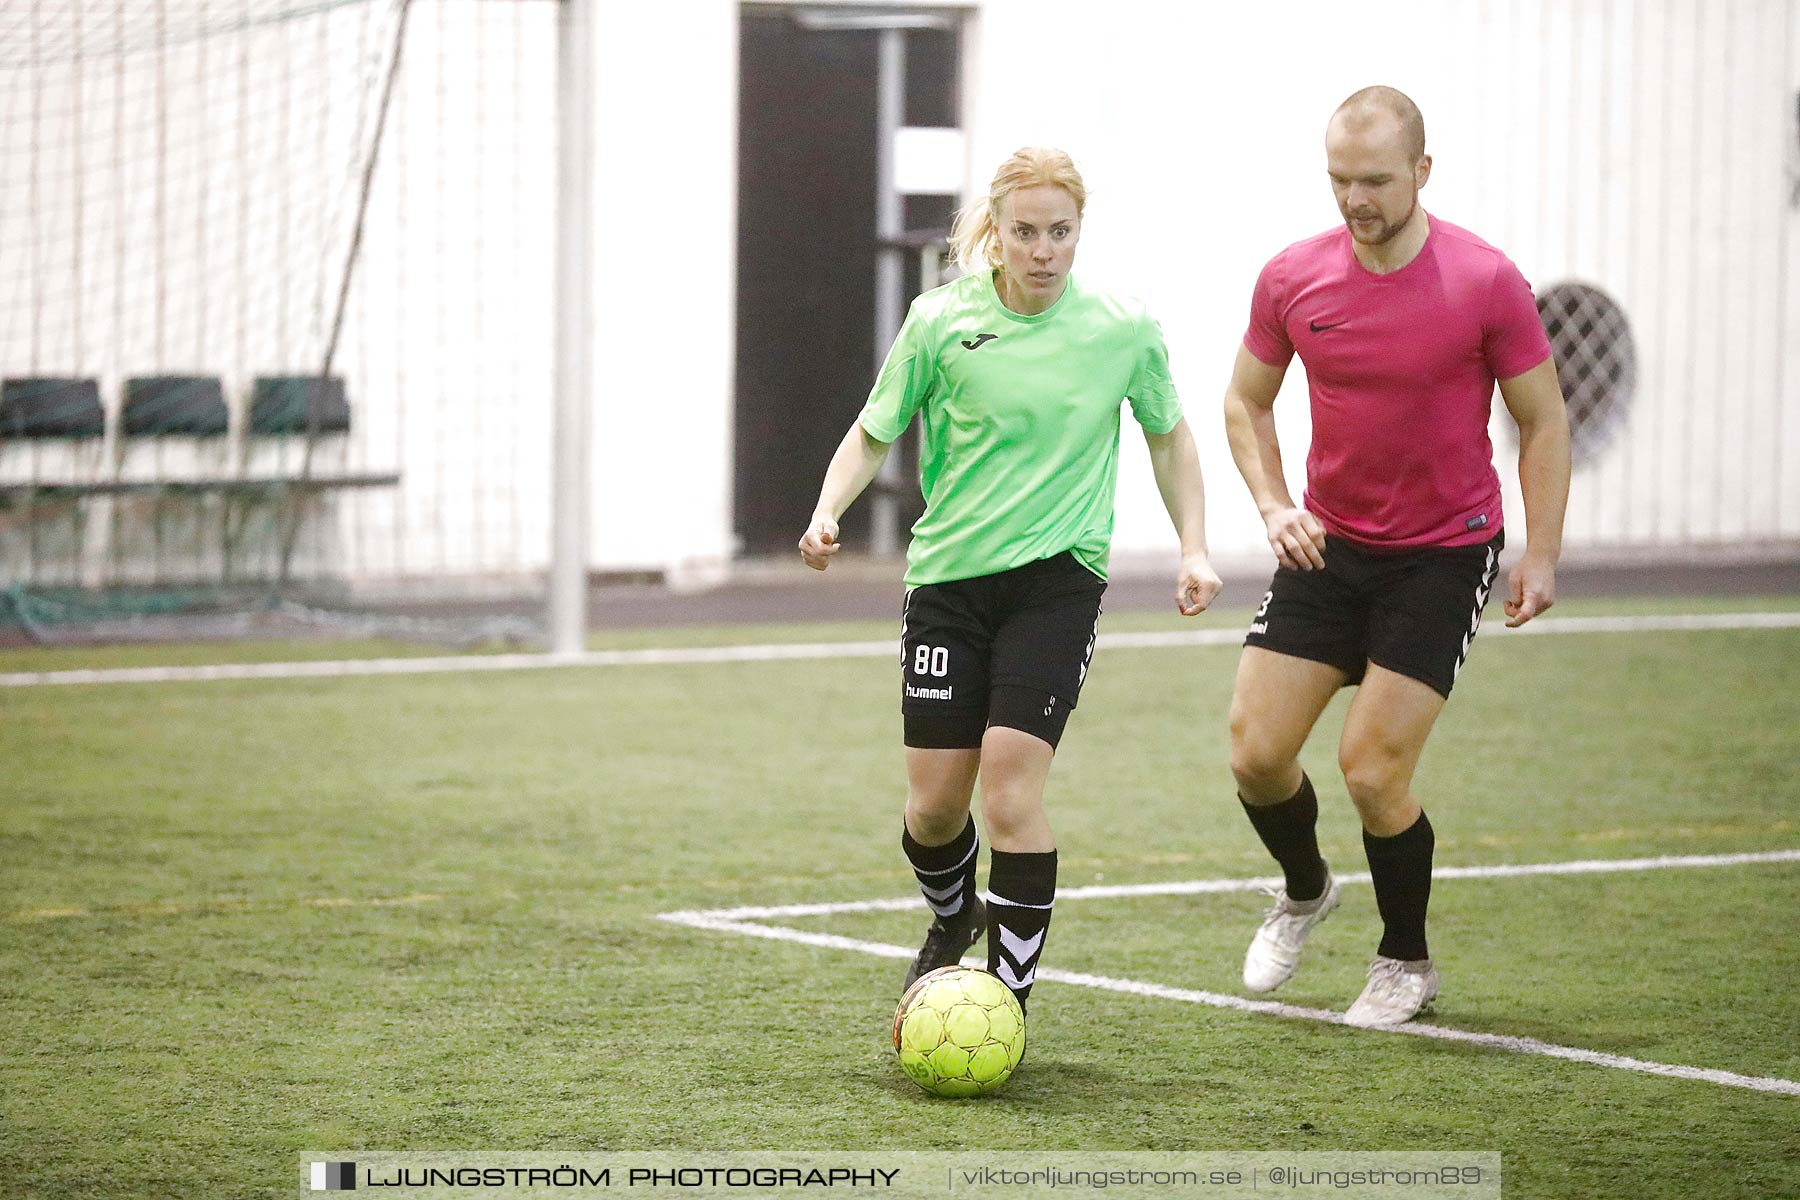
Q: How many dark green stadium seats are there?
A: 3